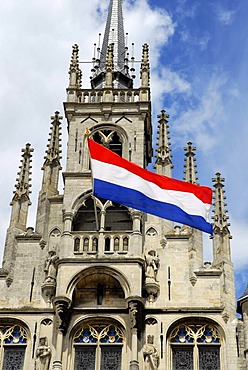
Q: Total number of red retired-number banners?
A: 0